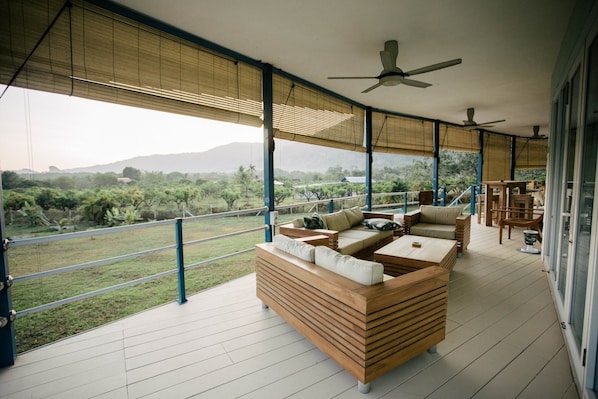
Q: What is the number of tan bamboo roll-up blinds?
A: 6